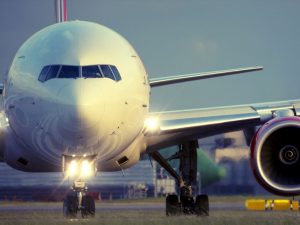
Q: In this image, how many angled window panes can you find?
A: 6